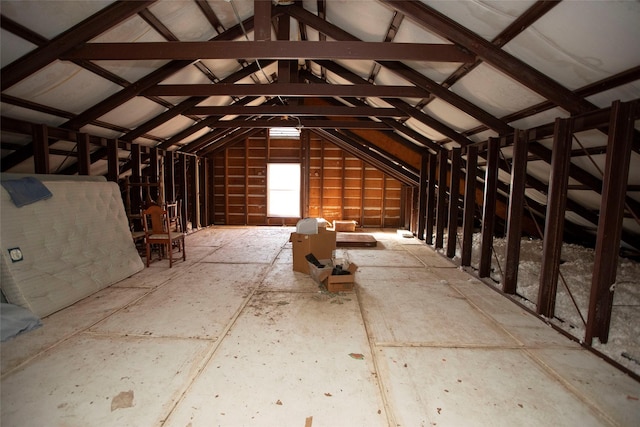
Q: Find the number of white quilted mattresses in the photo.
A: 1